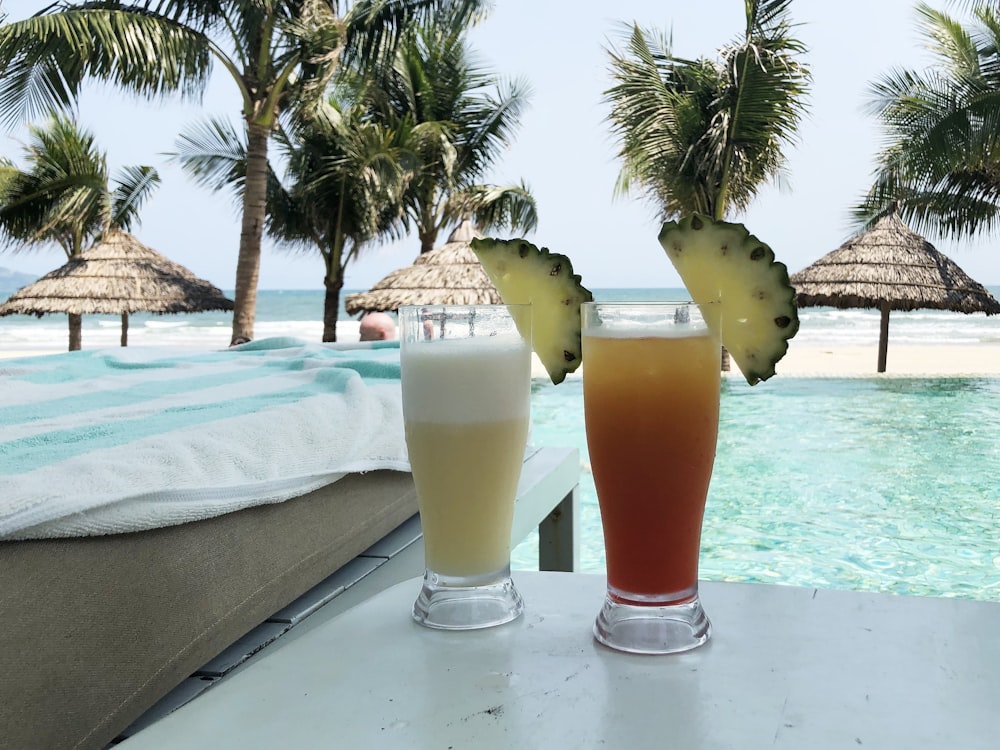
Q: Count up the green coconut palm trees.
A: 6